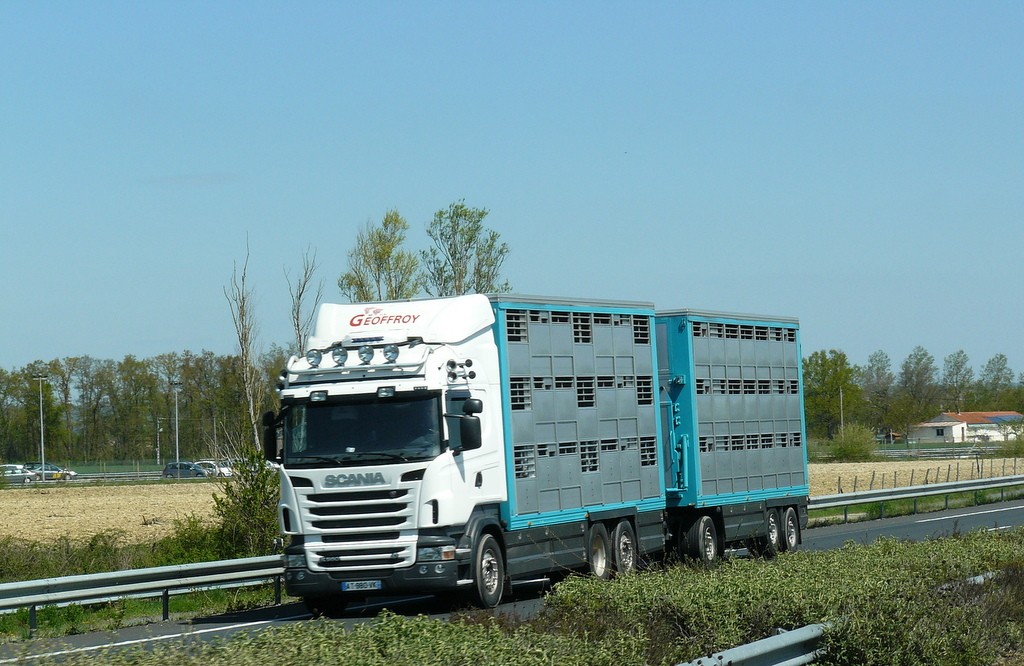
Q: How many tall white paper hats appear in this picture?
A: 0